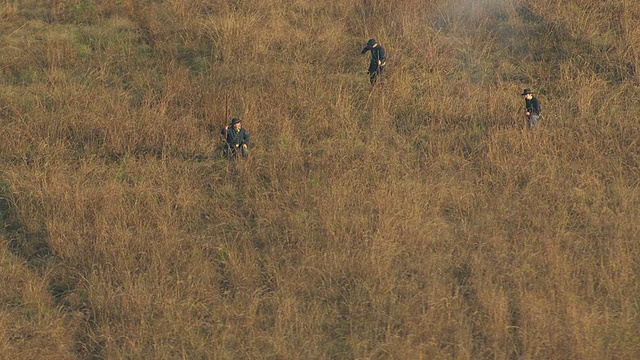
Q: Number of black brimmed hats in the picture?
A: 3